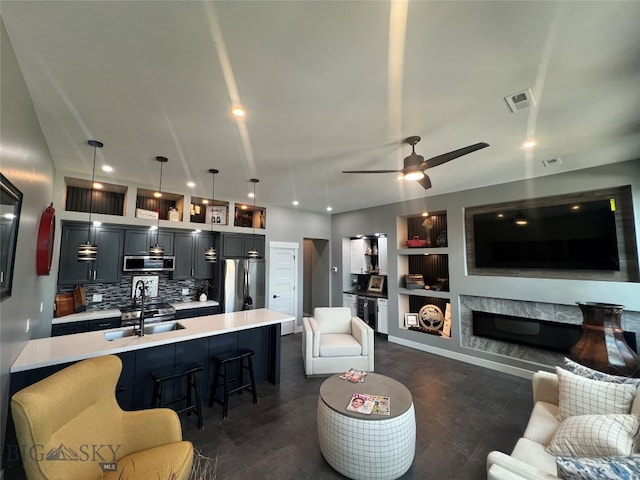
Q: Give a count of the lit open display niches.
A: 7